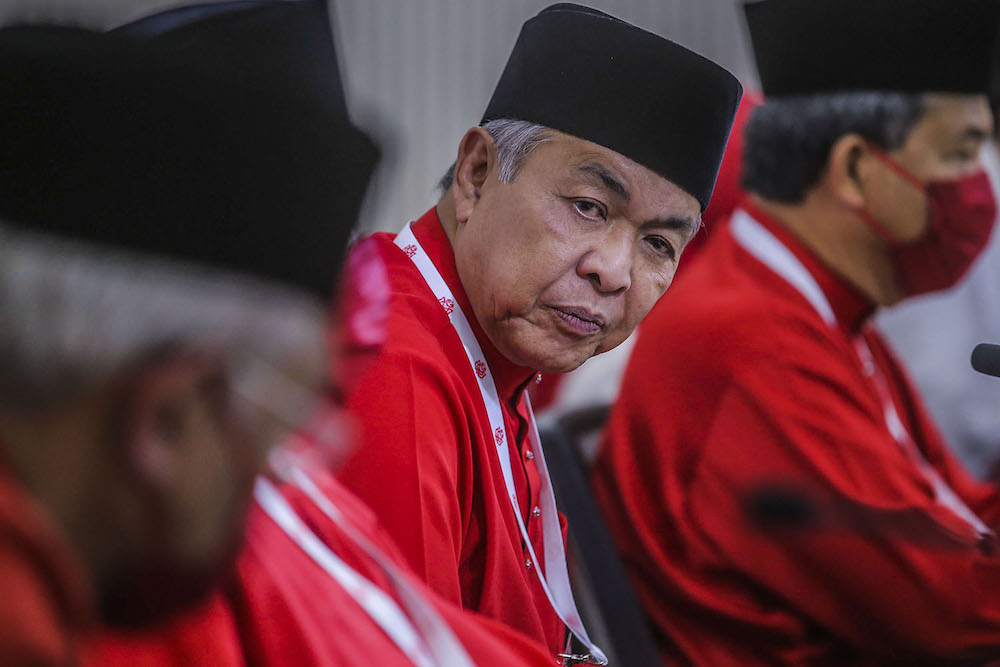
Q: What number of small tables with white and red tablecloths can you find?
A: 0